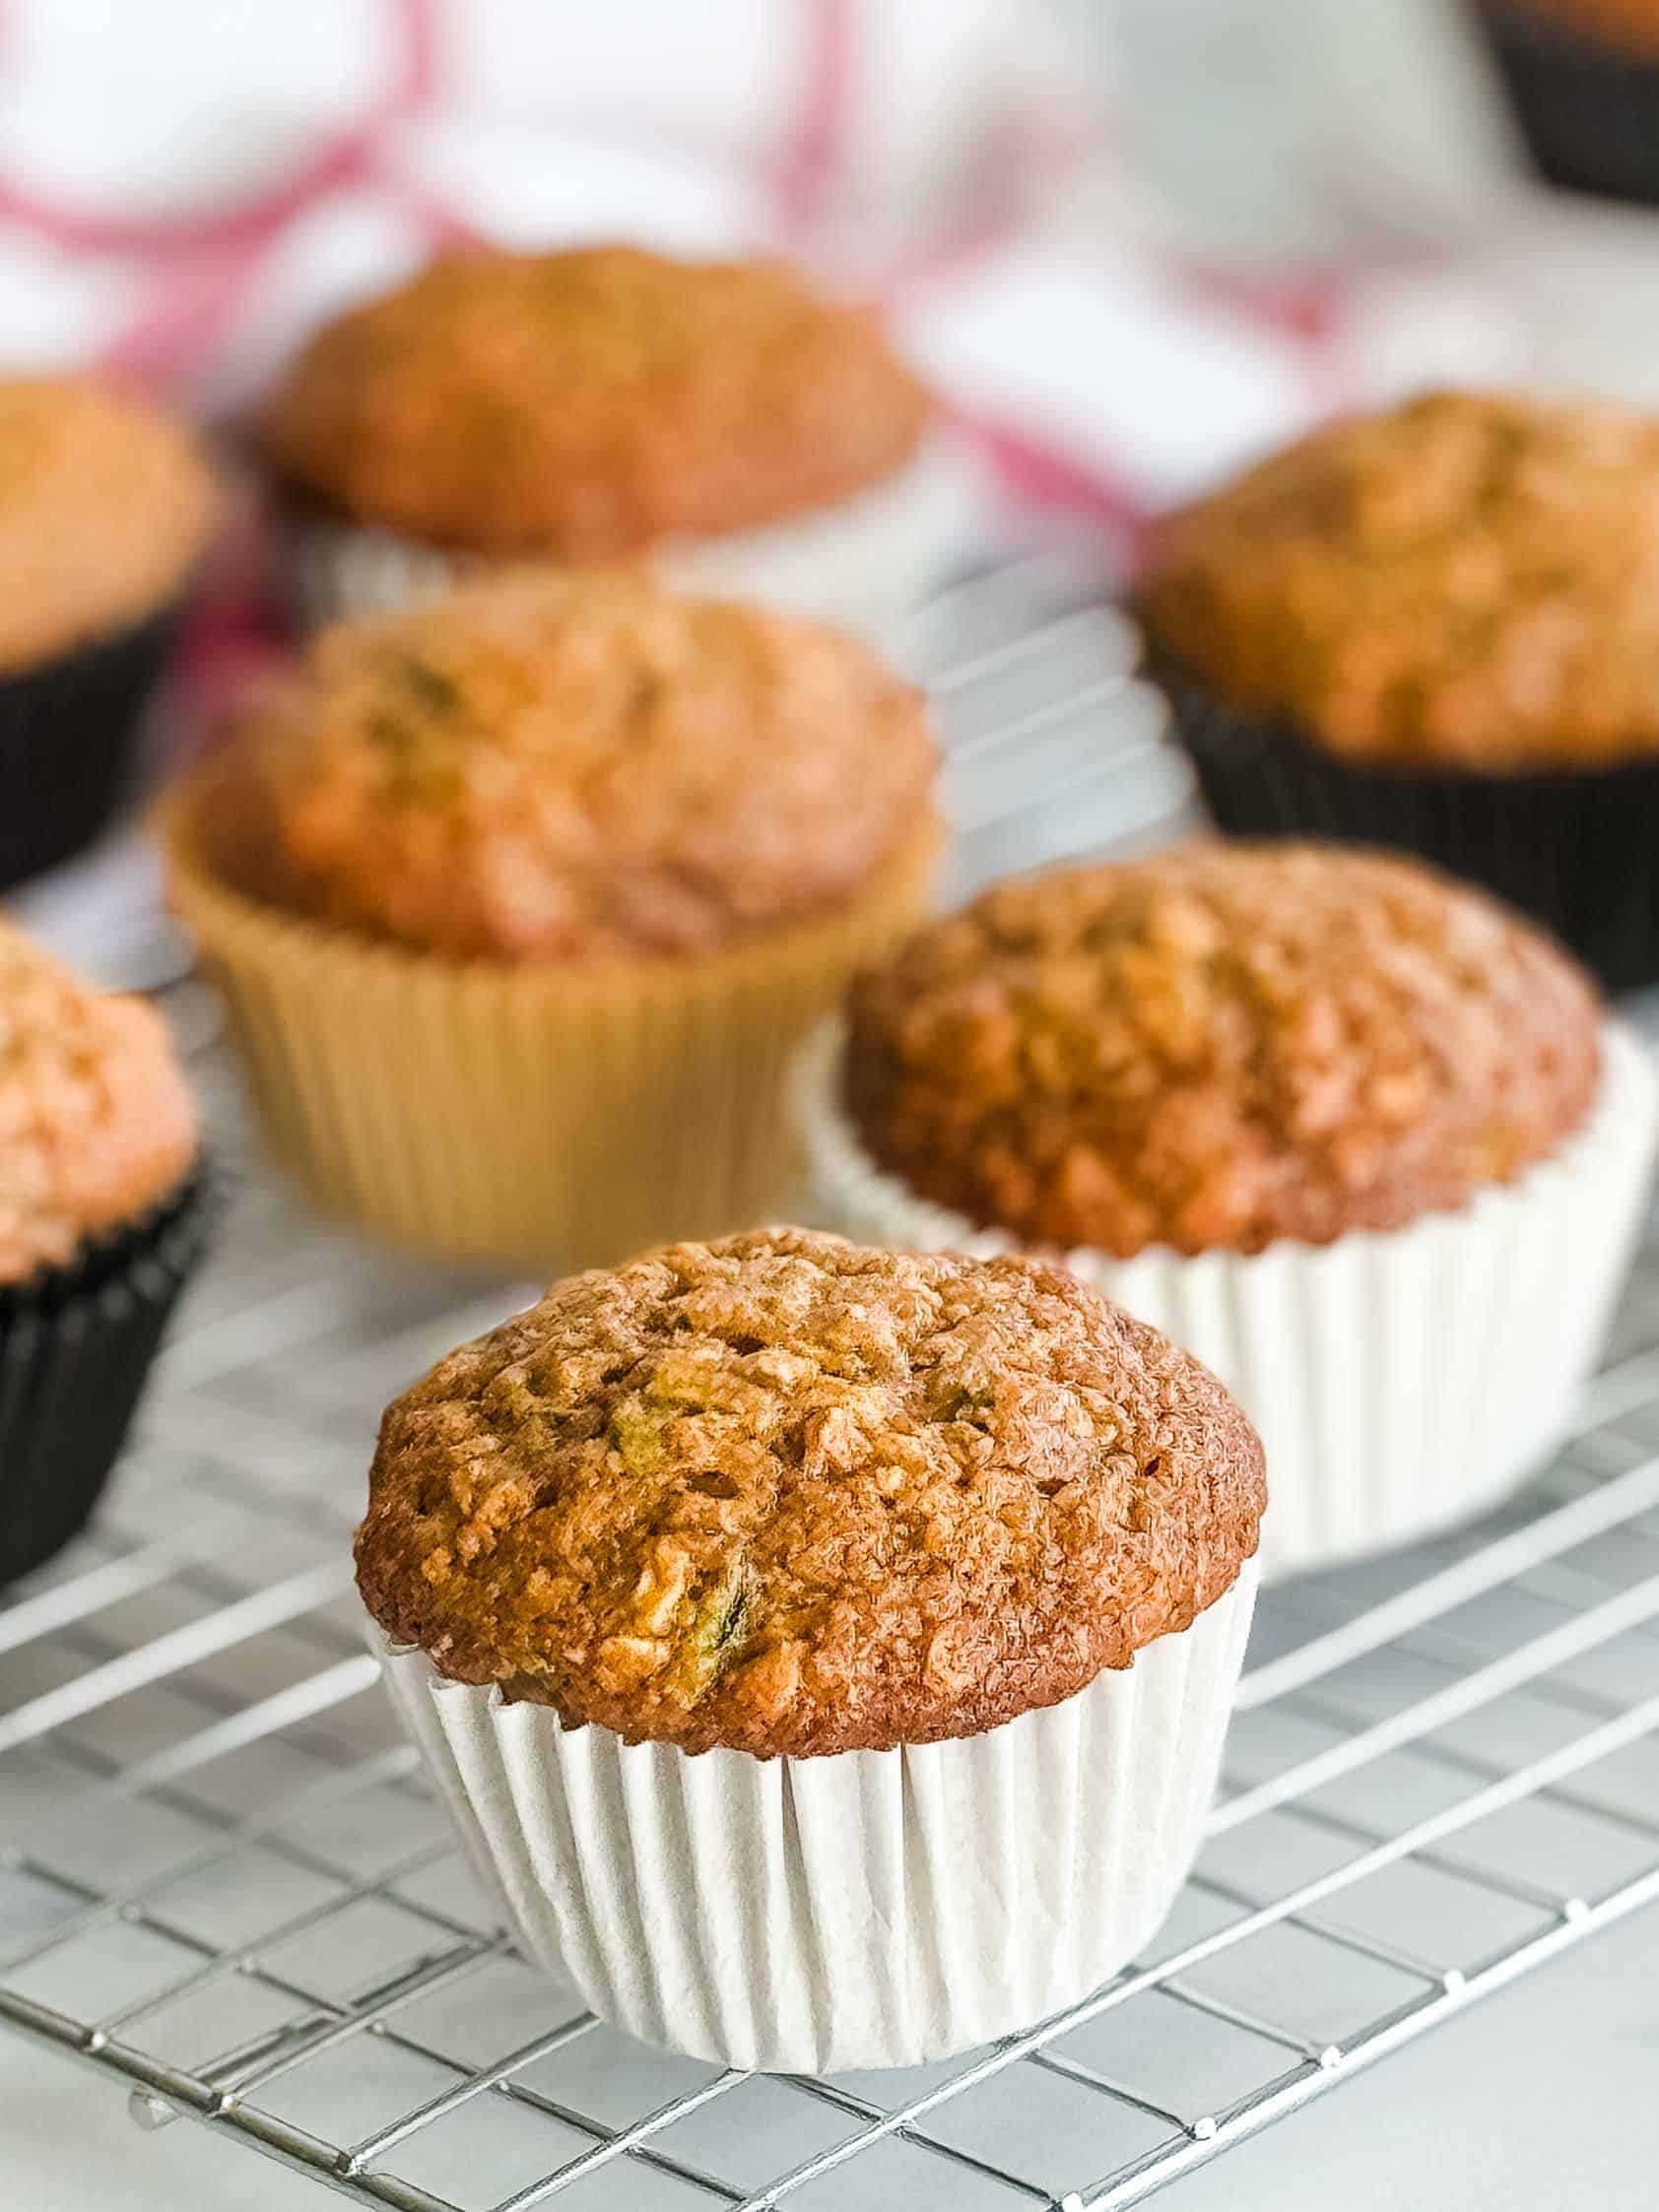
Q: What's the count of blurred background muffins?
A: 7